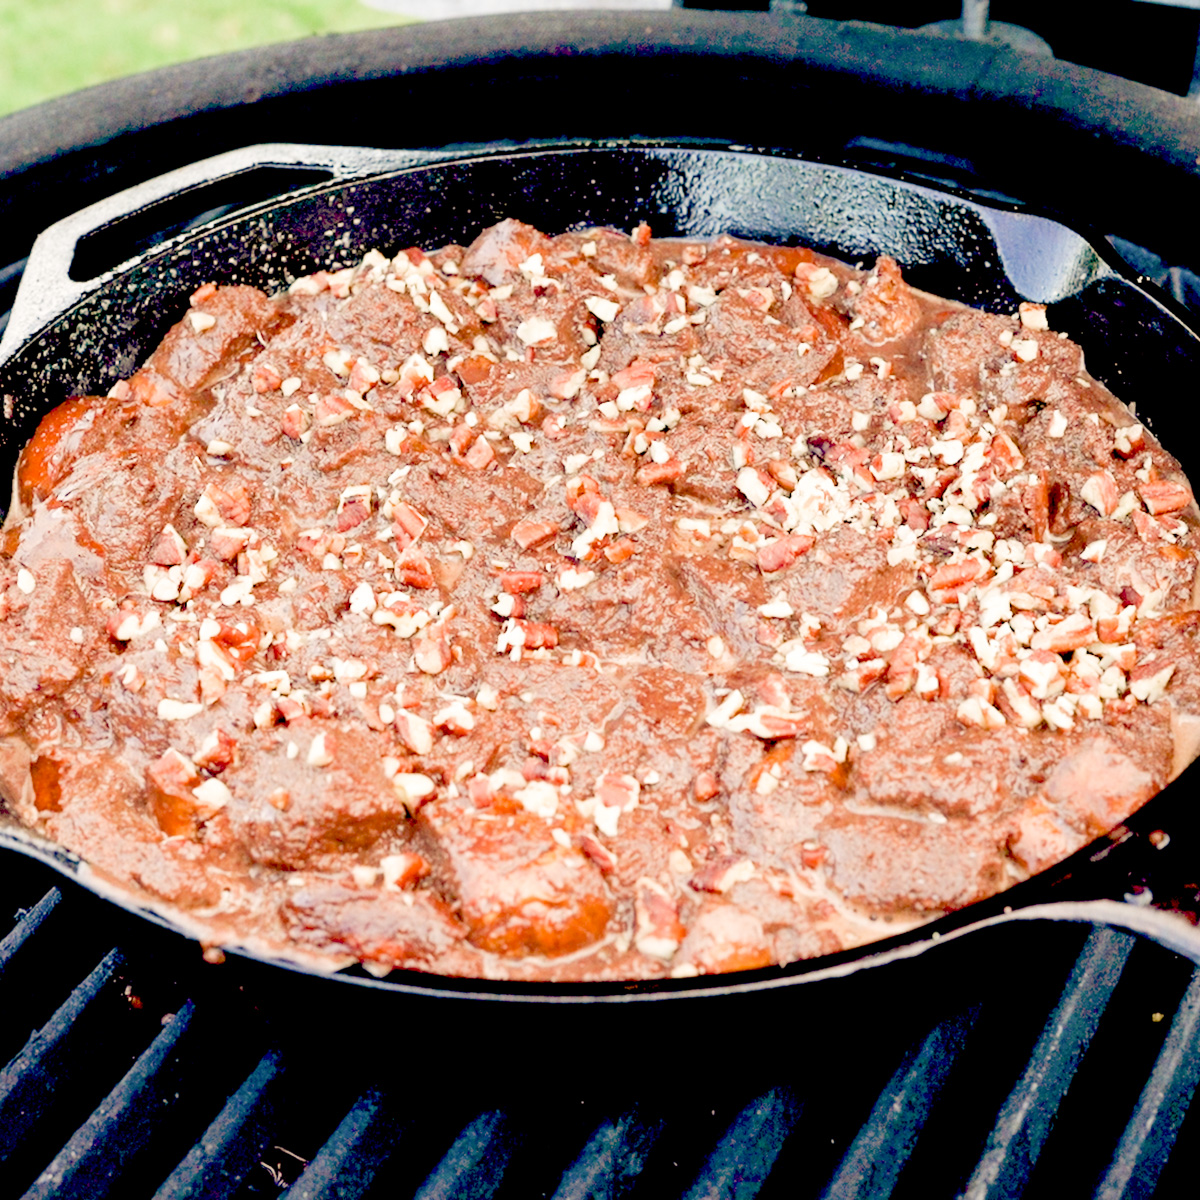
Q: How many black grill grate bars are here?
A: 11